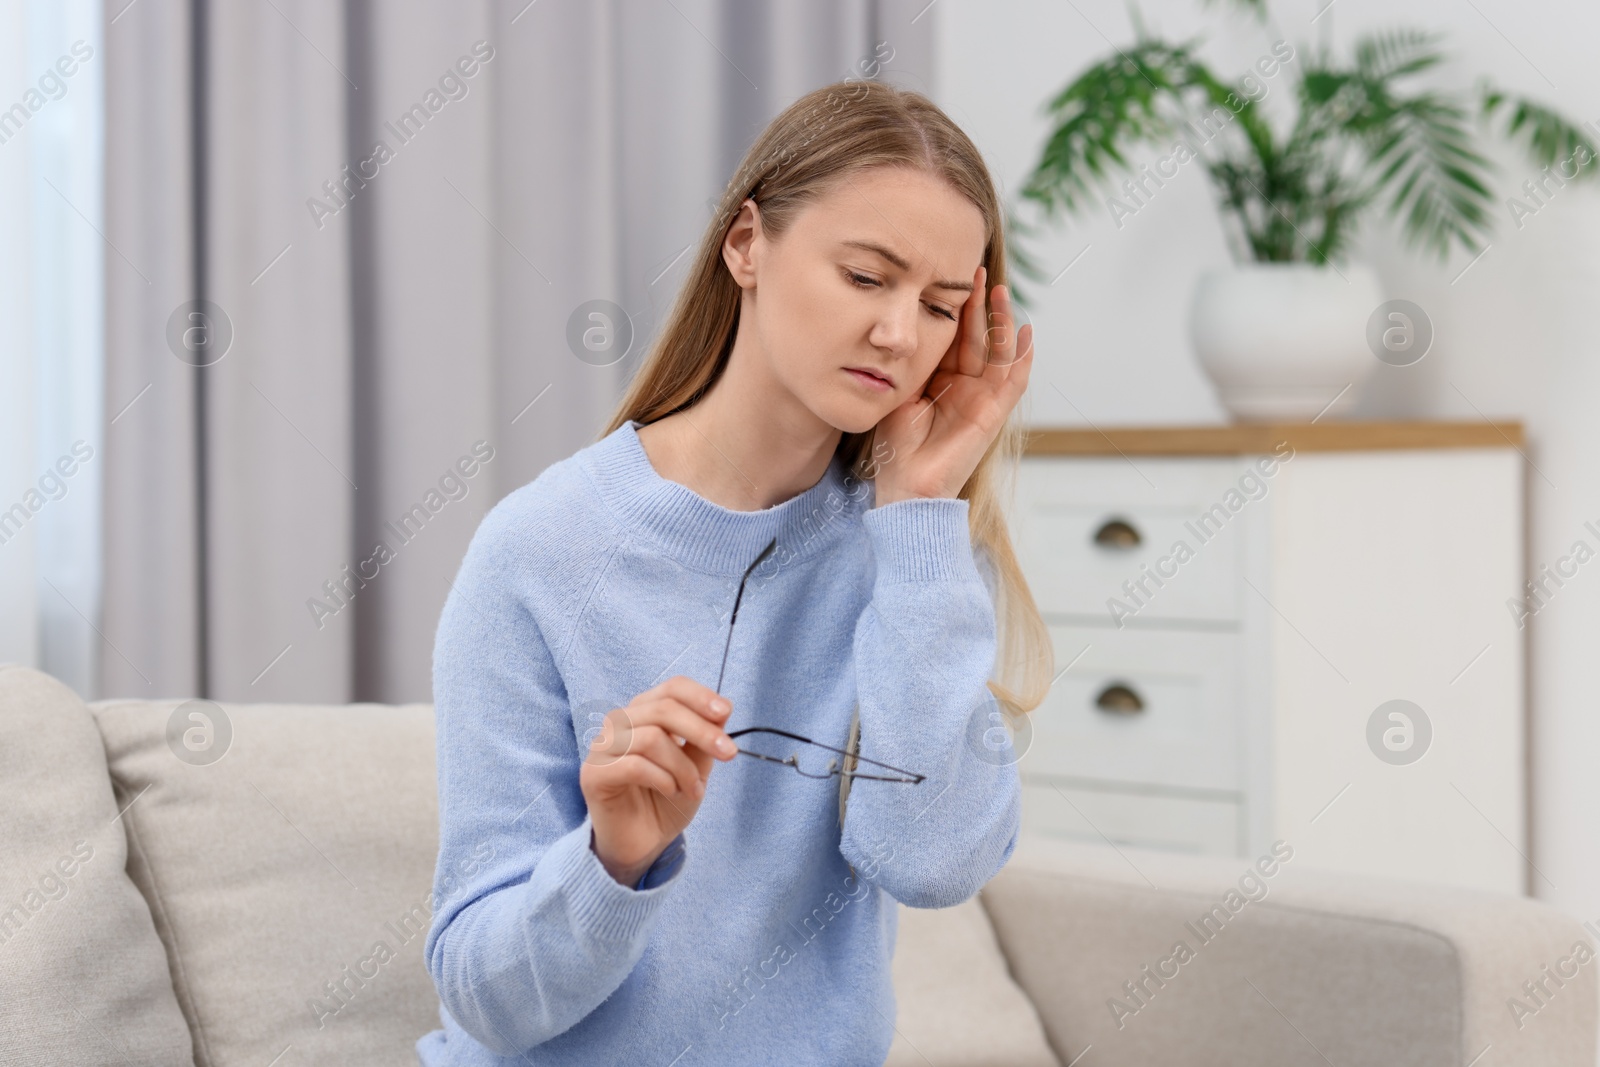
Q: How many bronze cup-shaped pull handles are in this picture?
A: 2